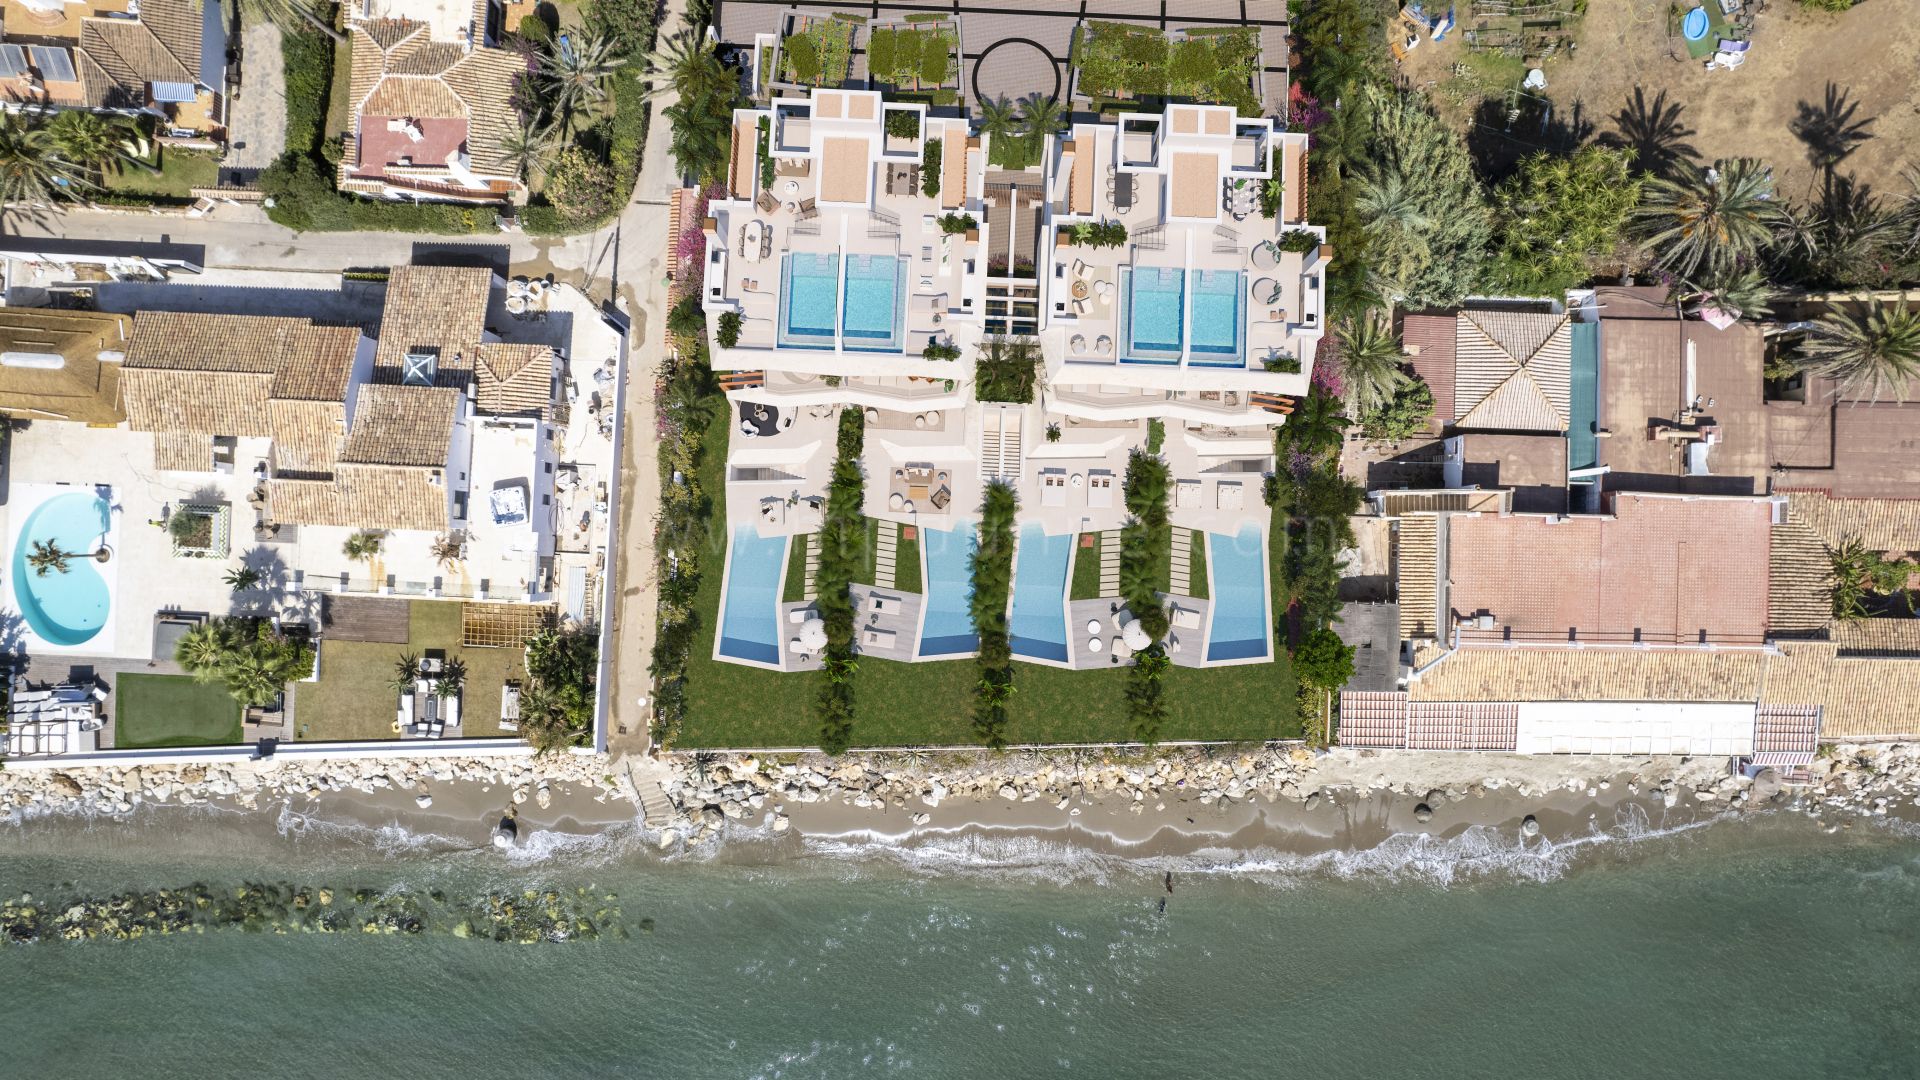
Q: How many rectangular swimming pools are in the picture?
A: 4